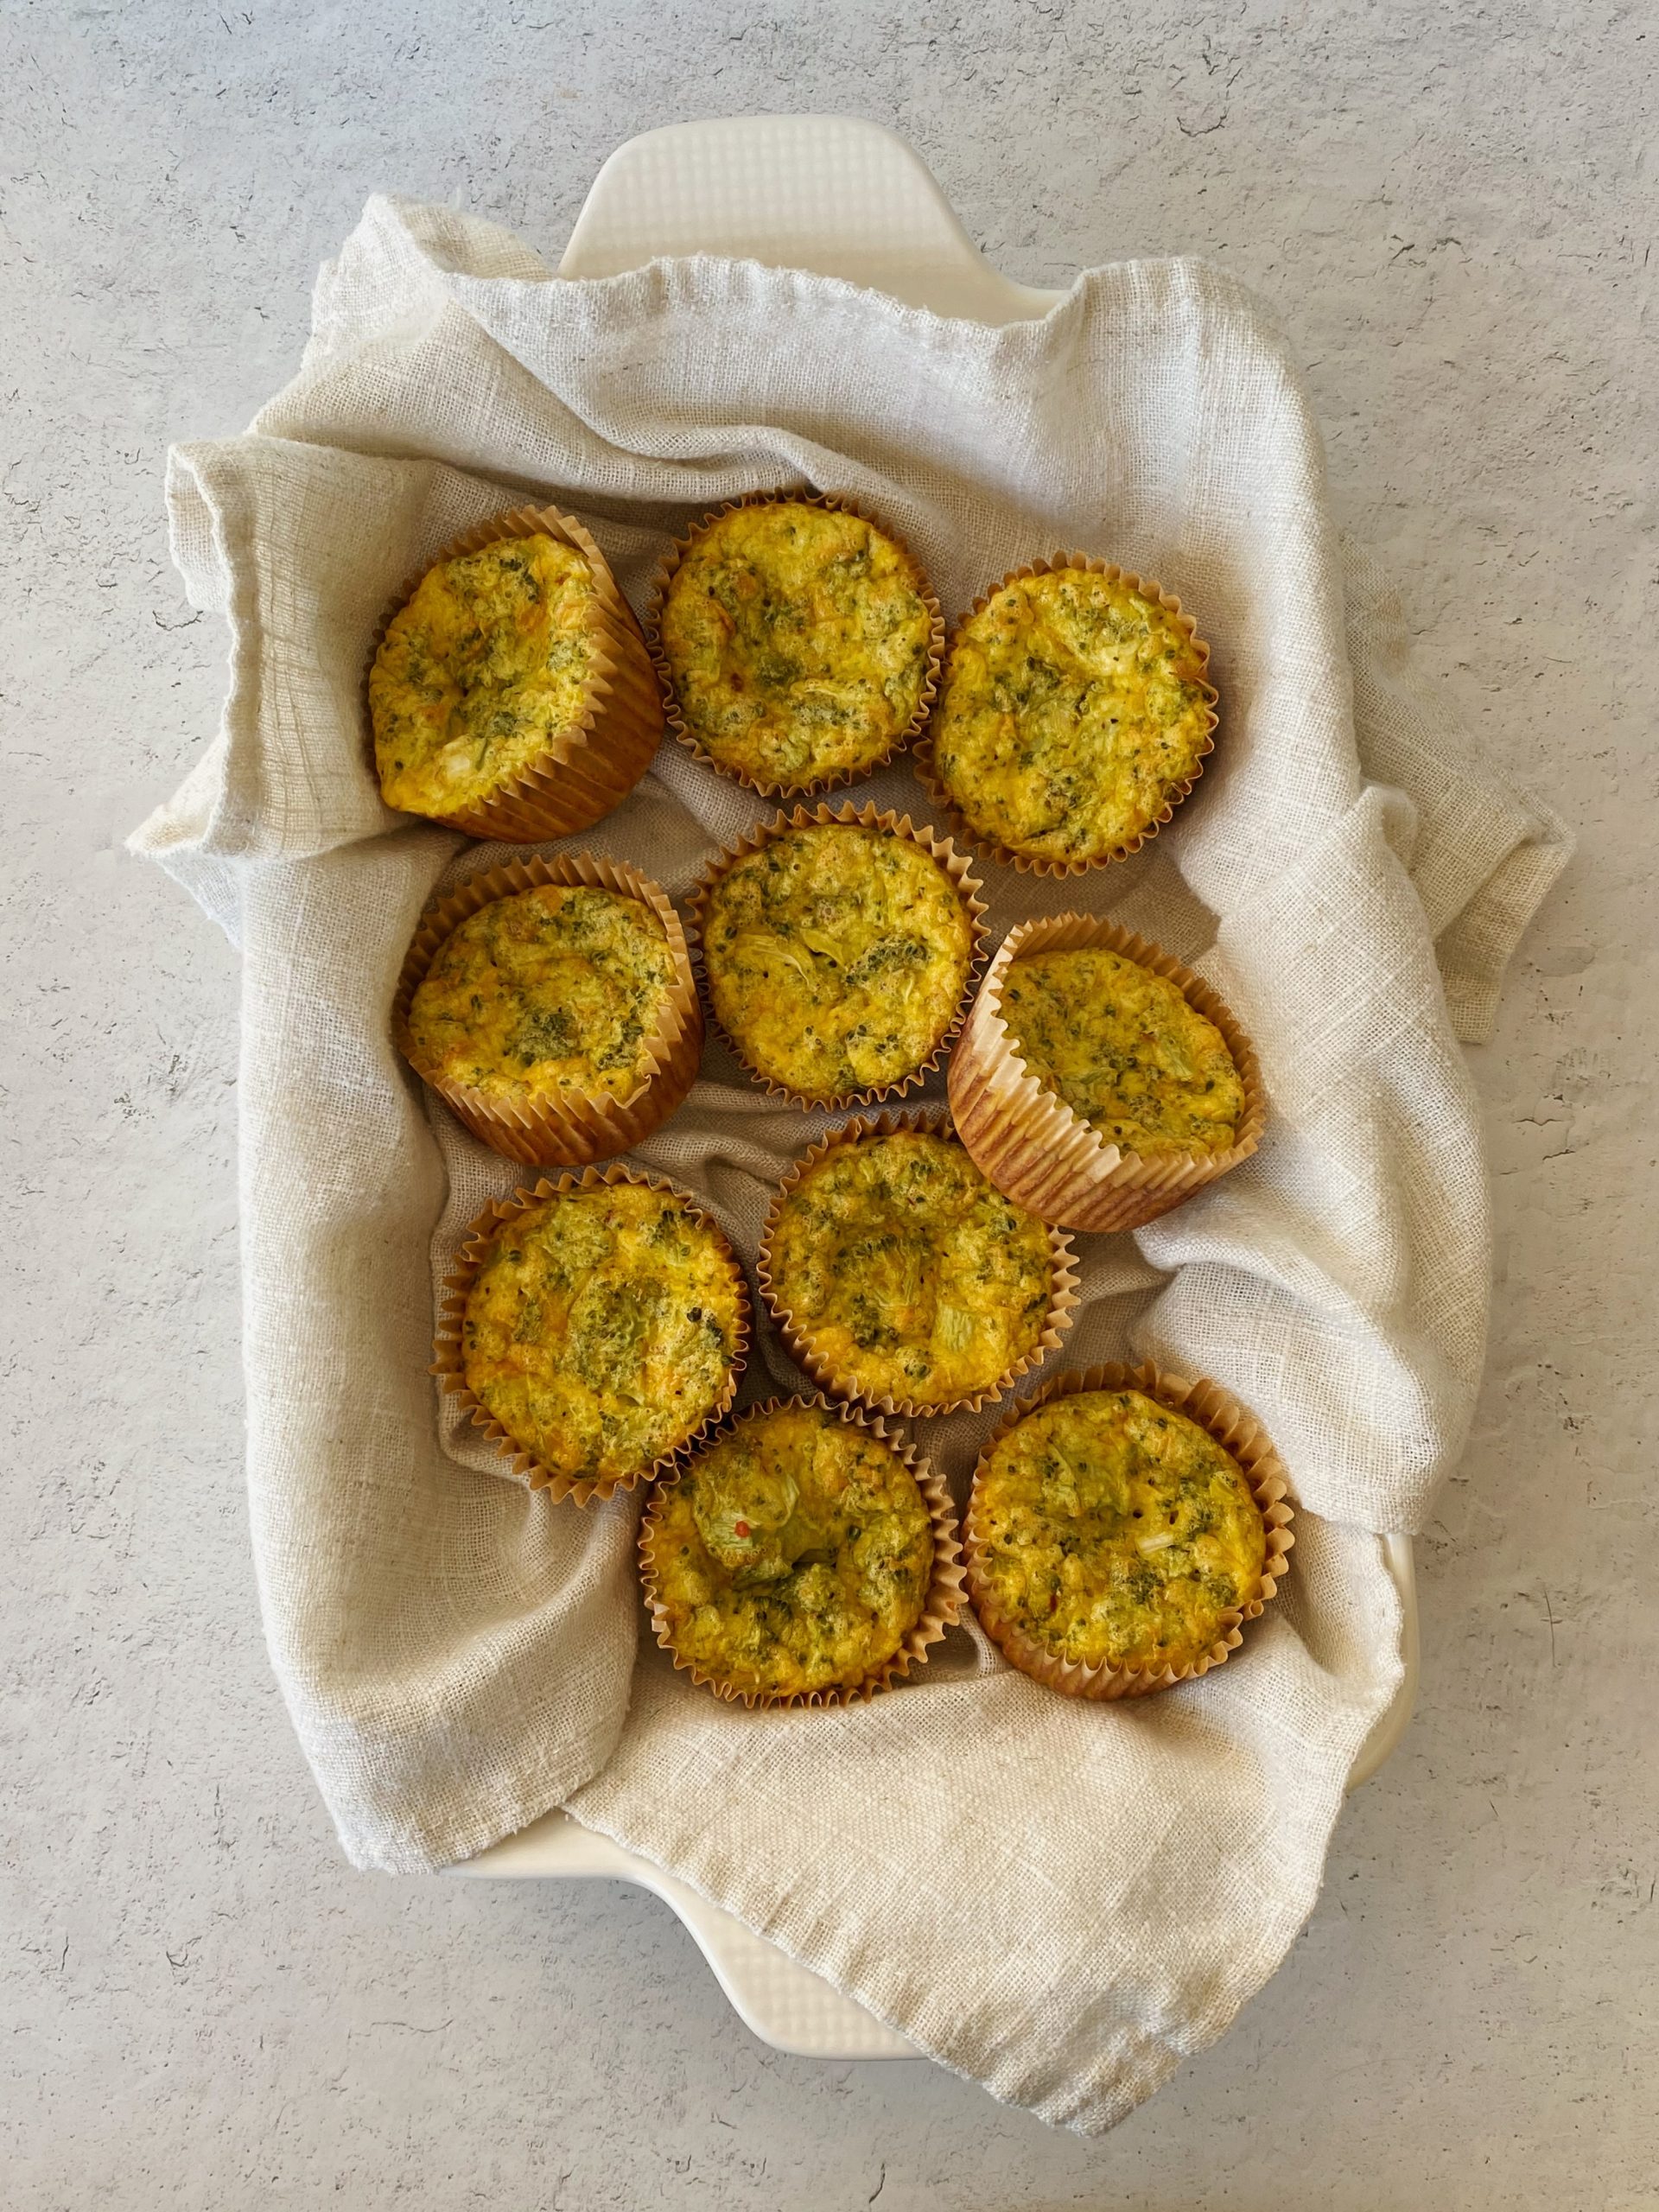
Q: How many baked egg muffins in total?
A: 10